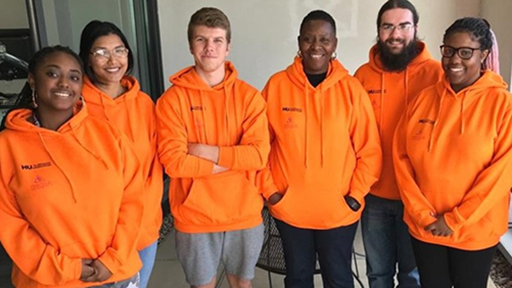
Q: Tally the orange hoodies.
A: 6